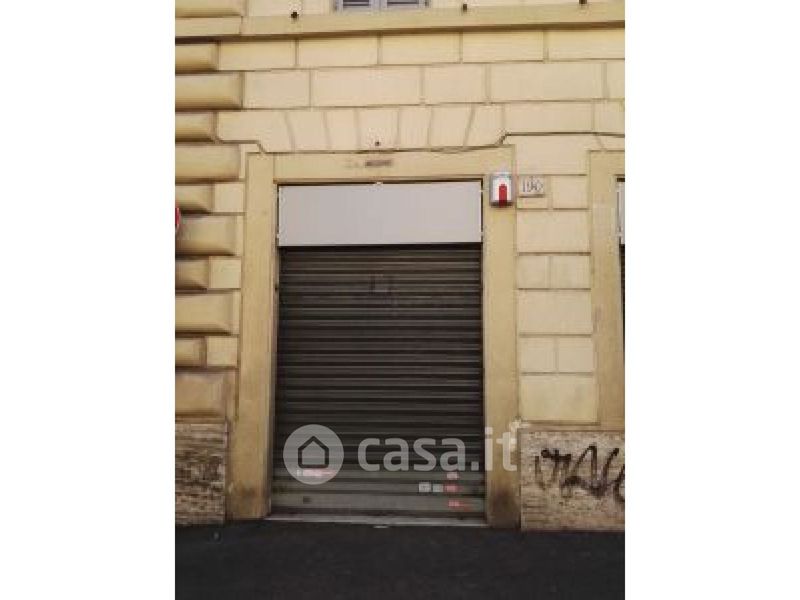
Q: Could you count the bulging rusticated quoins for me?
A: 11